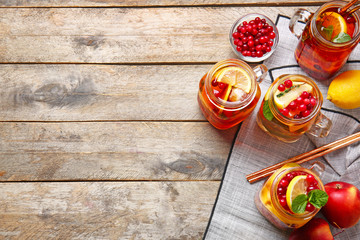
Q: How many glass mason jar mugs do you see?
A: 4